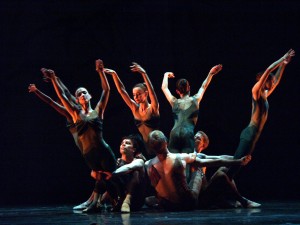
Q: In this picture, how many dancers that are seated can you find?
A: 3